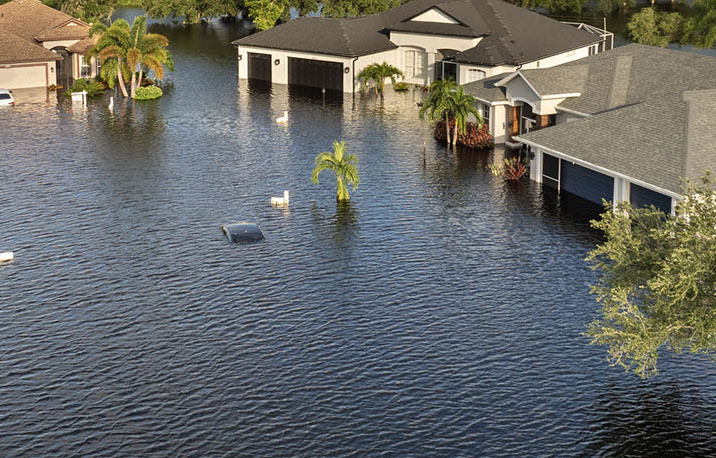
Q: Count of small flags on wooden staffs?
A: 0